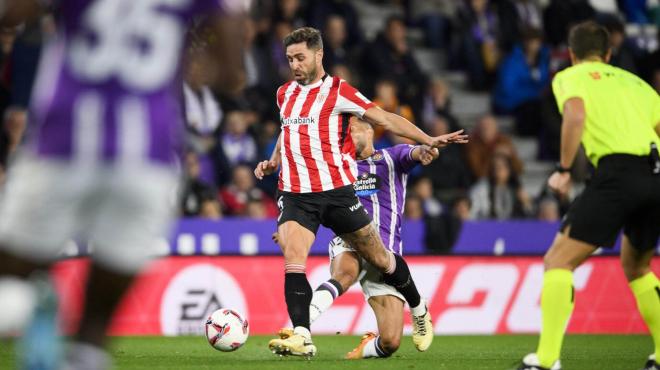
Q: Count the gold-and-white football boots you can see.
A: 2